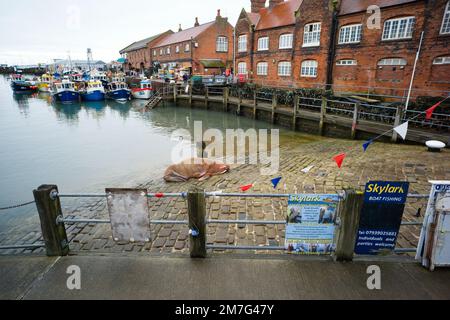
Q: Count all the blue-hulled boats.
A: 4